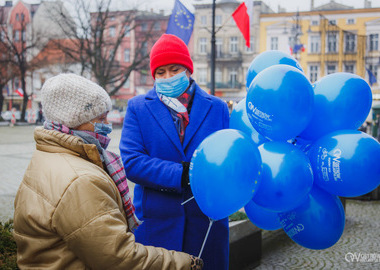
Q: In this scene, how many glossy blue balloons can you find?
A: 9